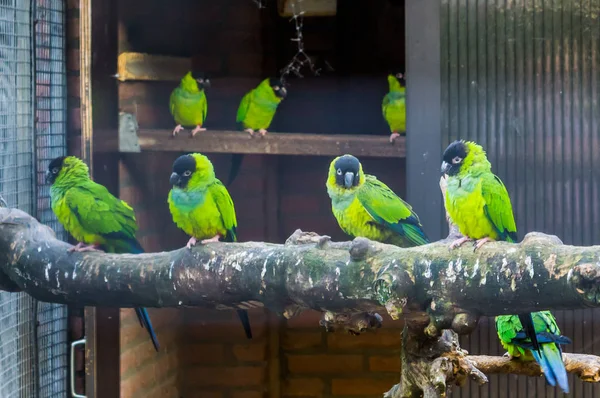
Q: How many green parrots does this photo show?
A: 8